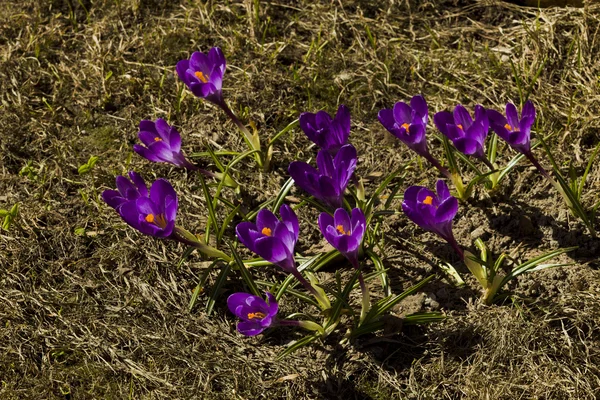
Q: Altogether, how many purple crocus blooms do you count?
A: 13